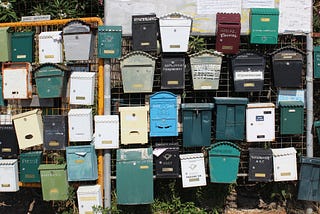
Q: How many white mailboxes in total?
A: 11